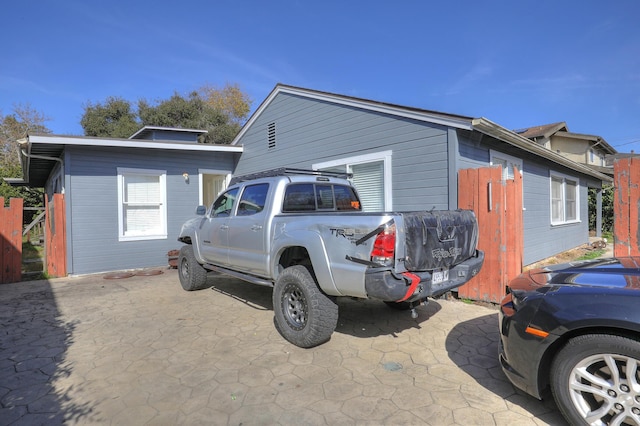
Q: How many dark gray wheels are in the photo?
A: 2